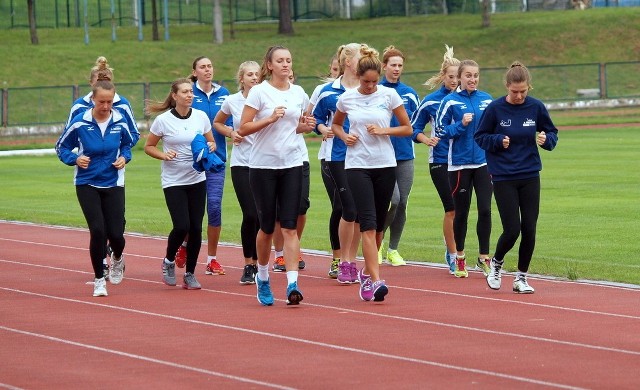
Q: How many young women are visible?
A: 14